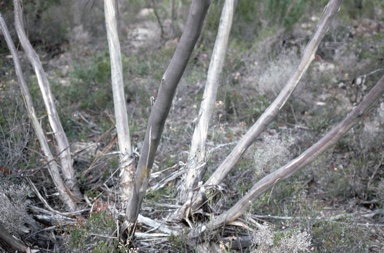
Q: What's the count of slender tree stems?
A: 7